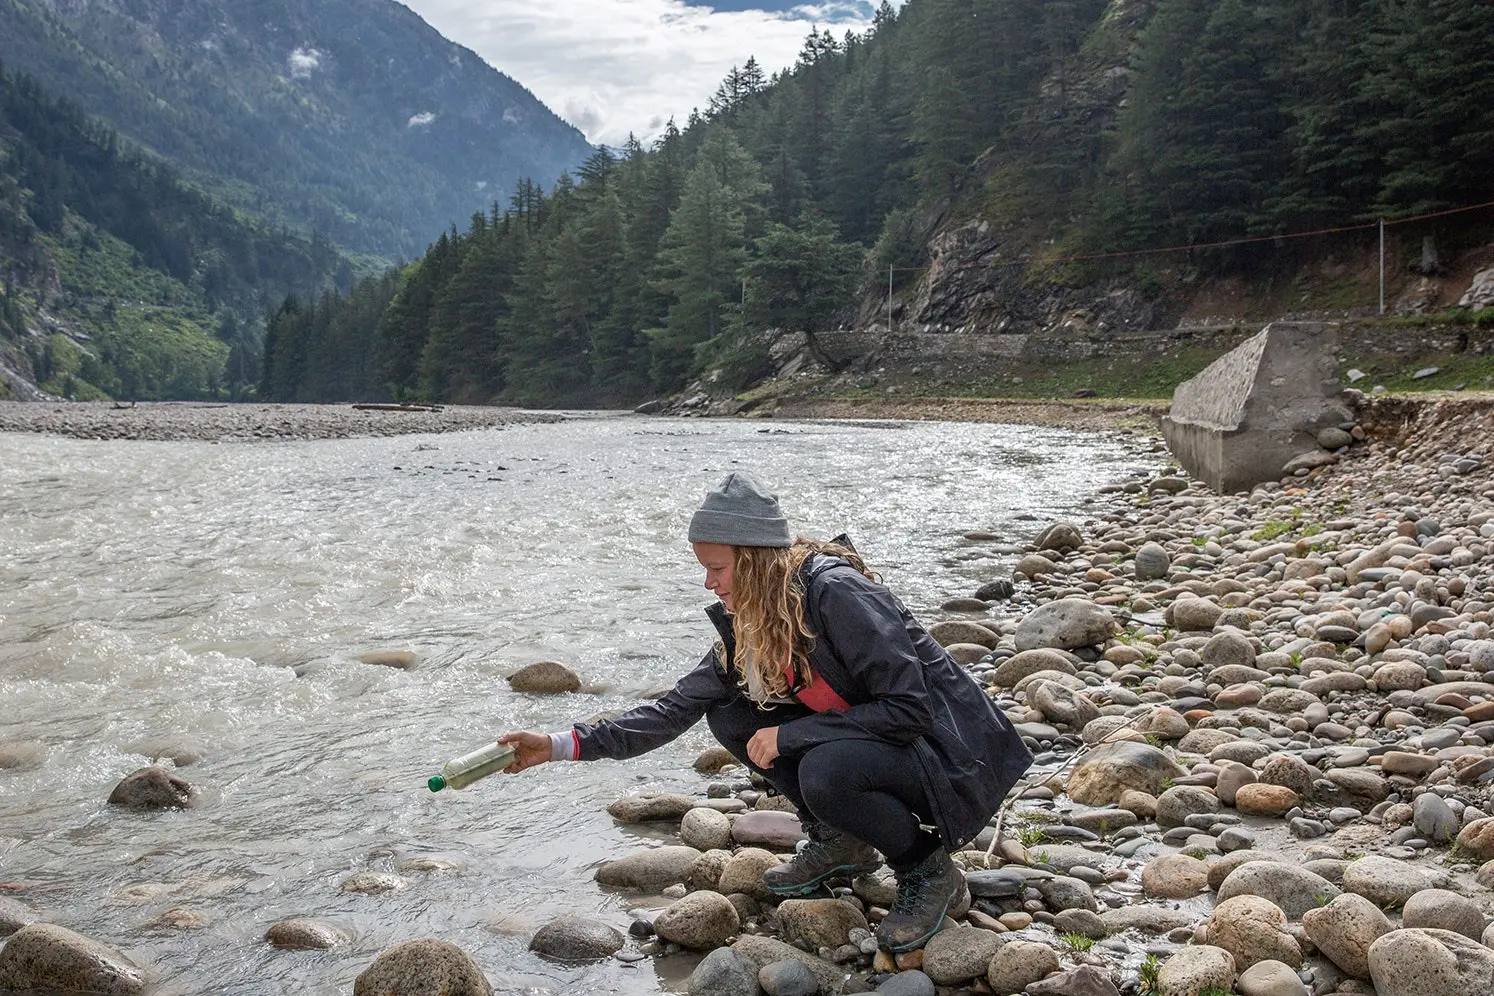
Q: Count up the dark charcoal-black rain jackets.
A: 1